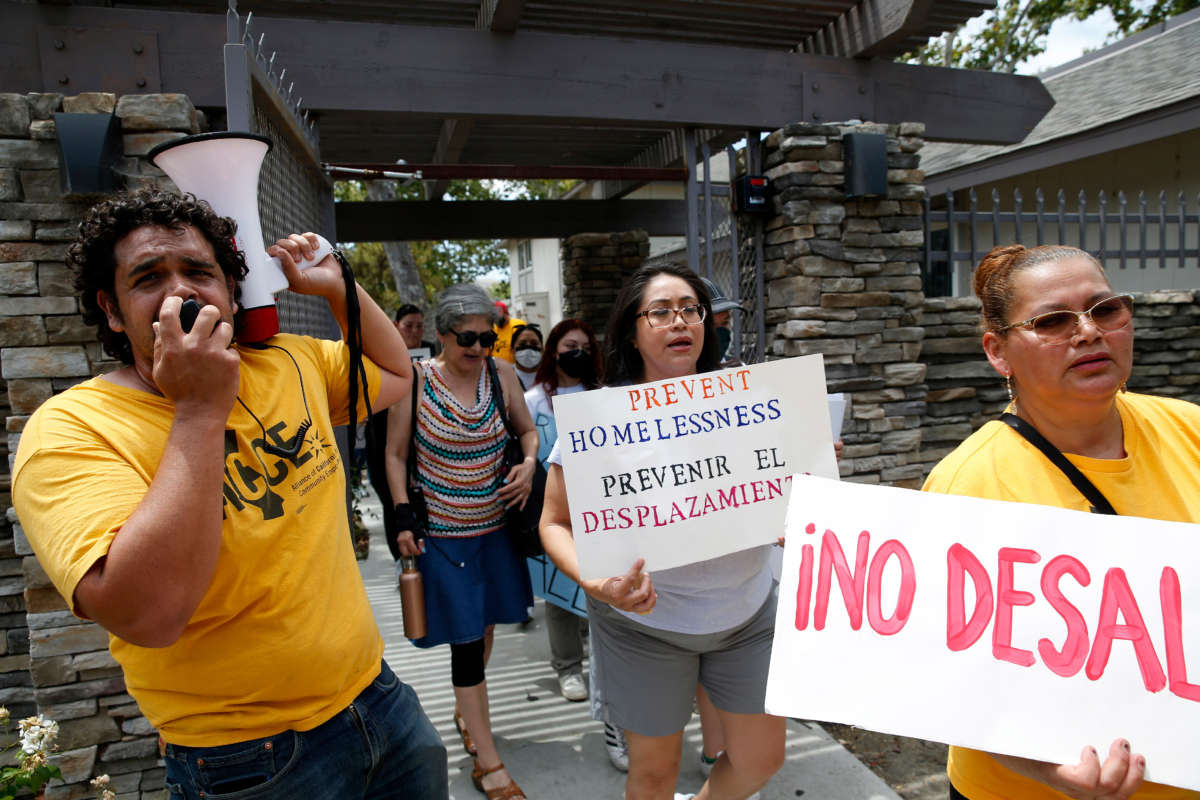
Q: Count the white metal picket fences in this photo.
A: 0